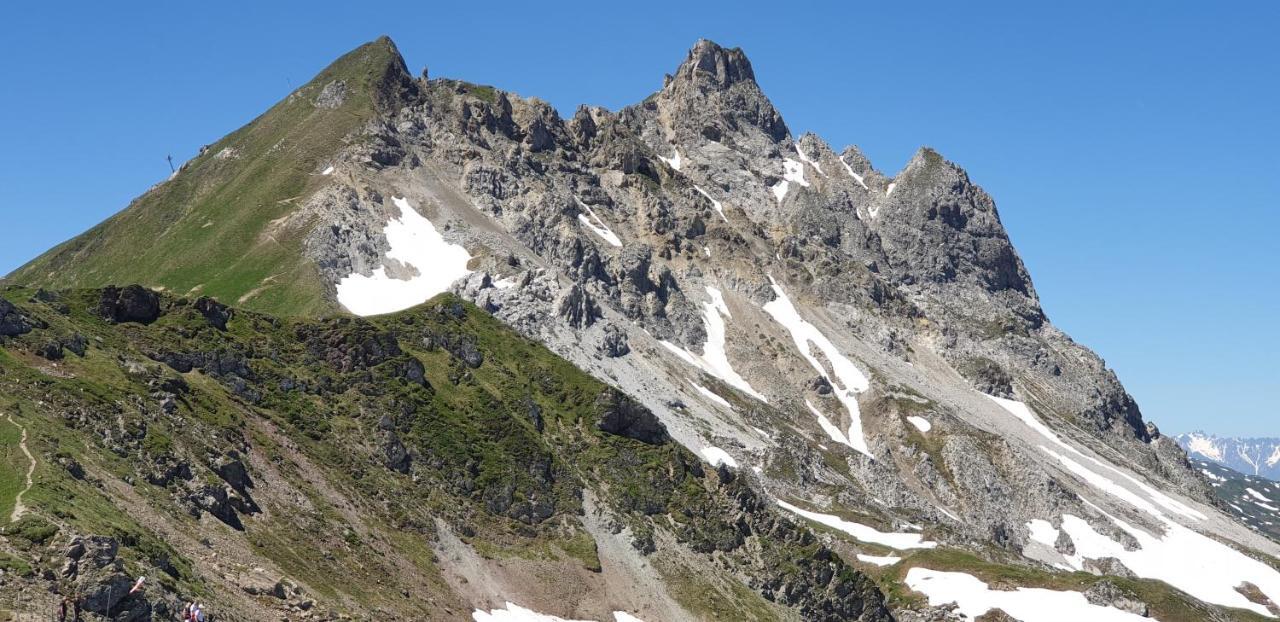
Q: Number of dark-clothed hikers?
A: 2